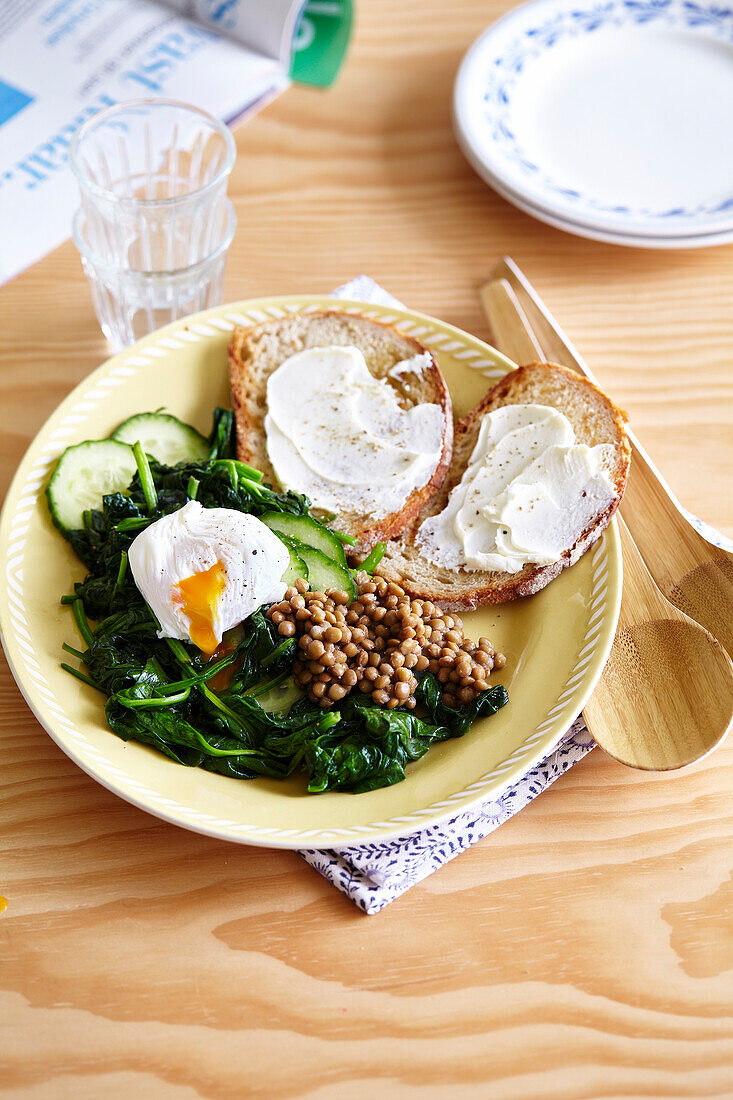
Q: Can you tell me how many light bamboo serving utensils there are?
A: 2